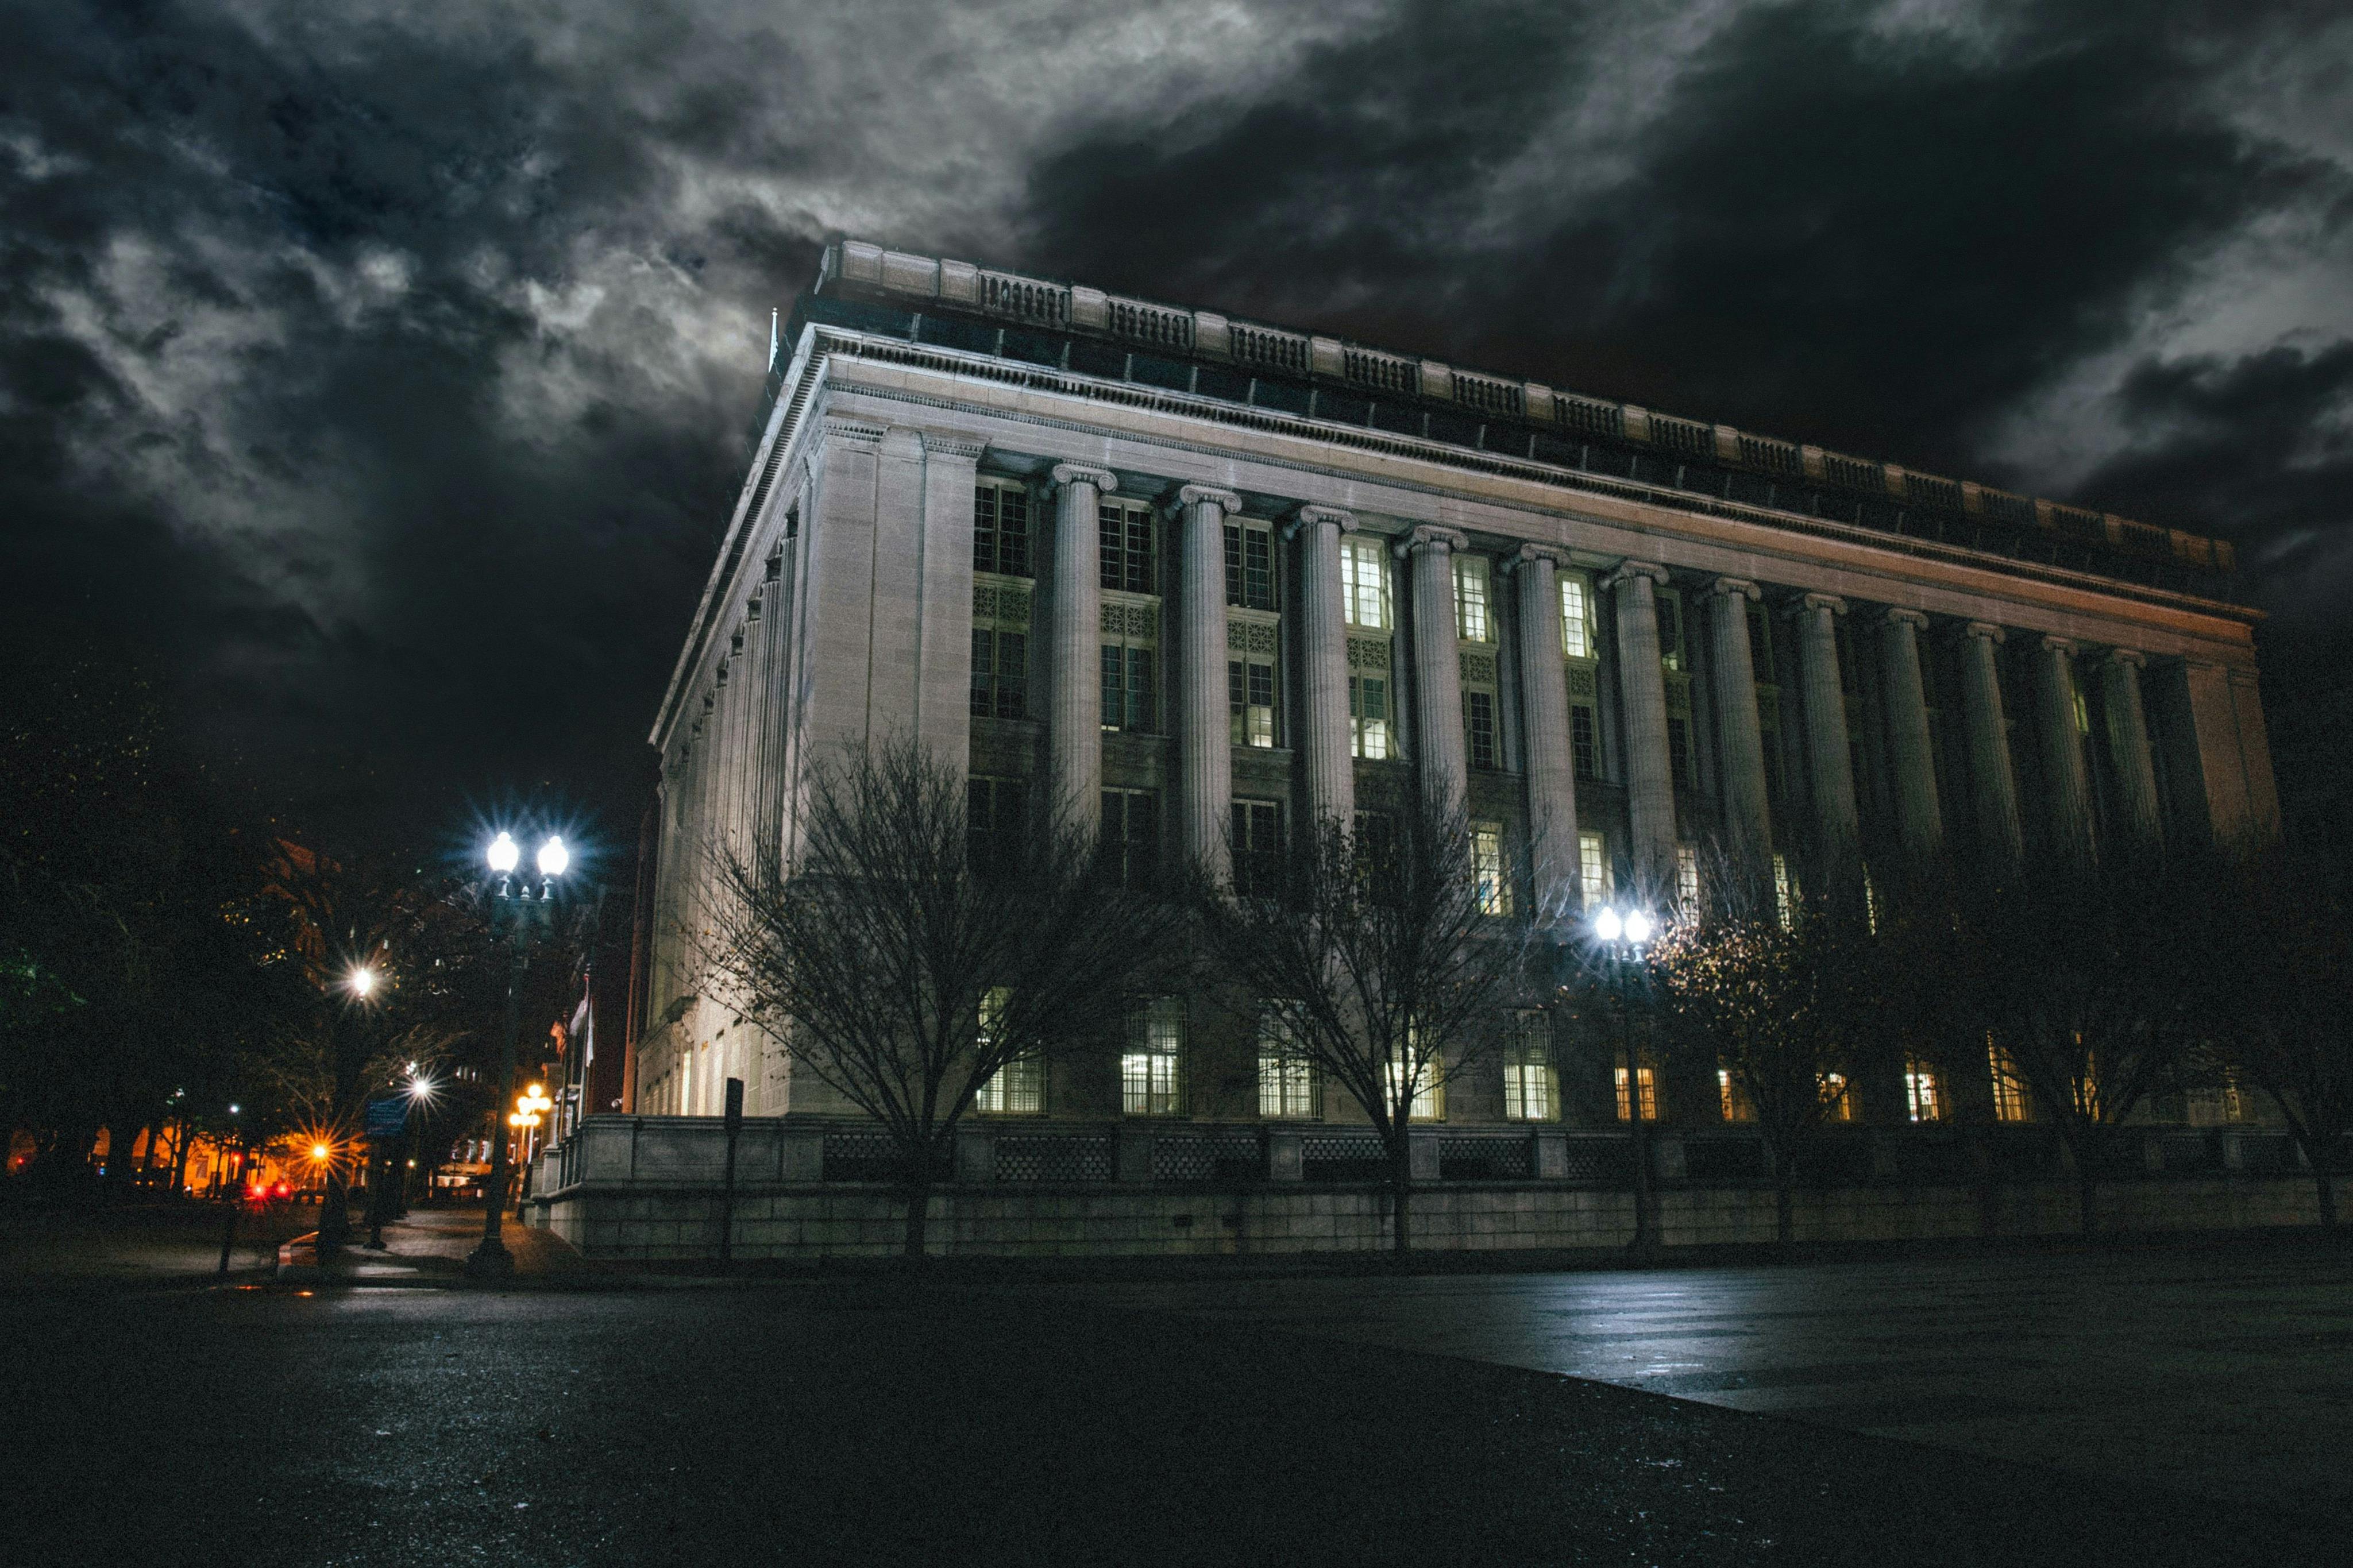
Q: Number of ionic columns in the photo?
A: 12